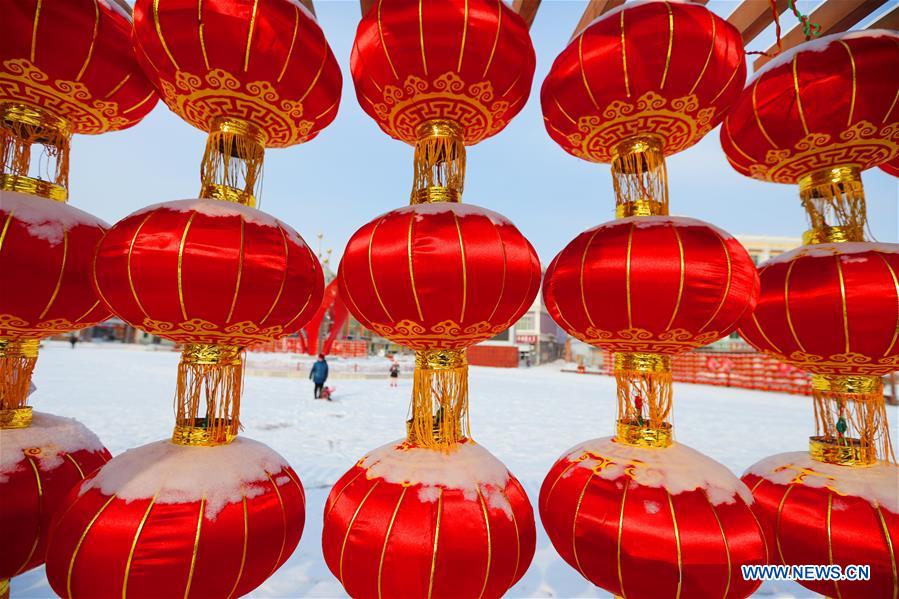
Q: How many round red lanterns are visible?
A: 15